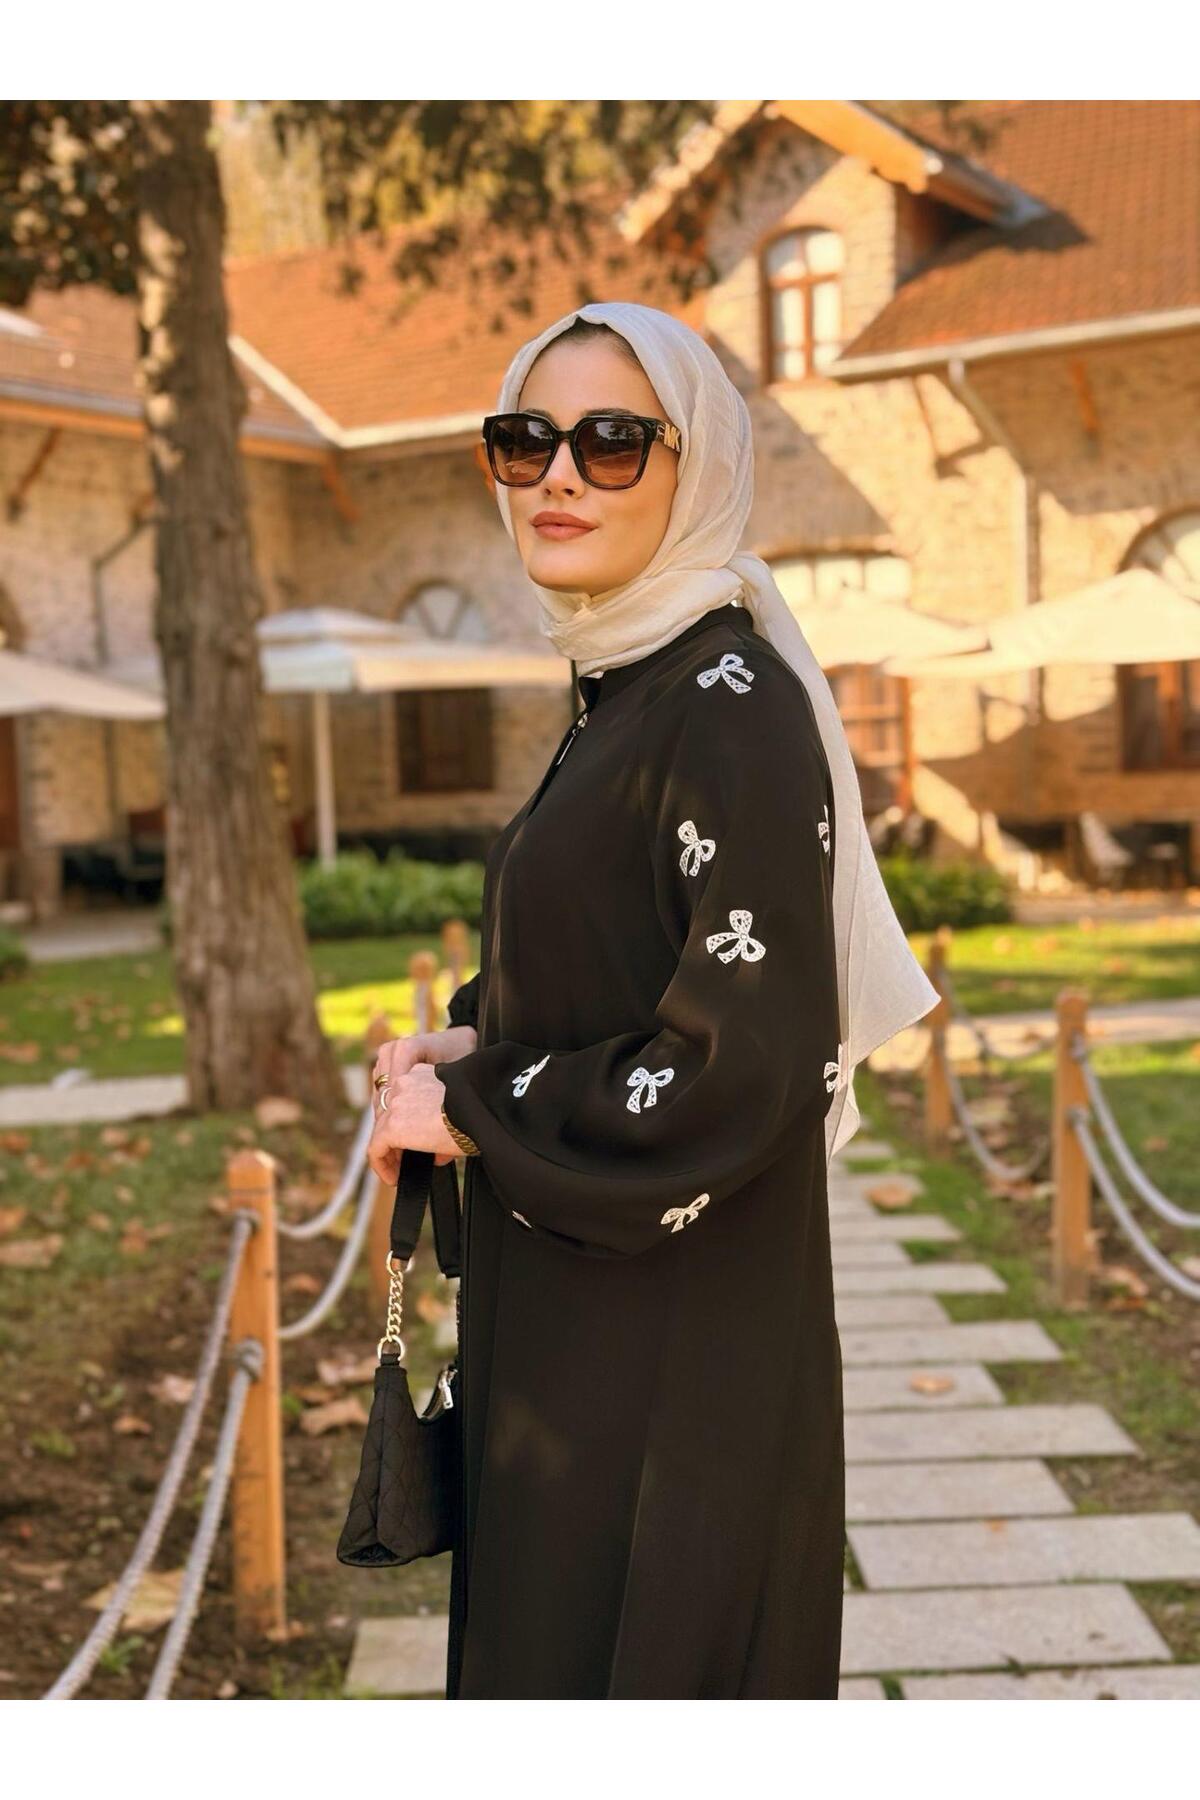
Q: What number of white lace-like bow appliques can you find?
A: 9